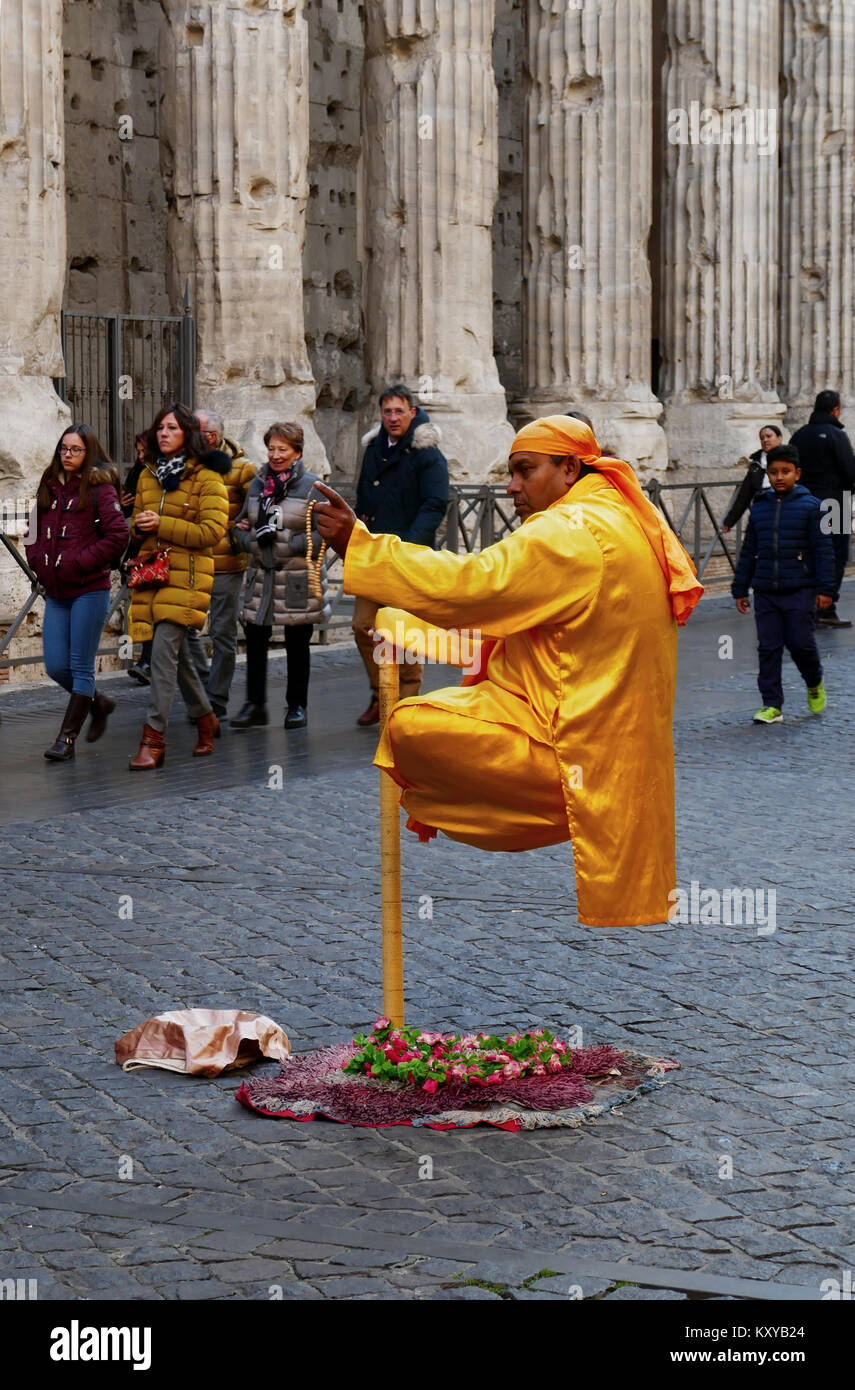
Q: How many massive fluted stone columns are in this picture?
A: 6